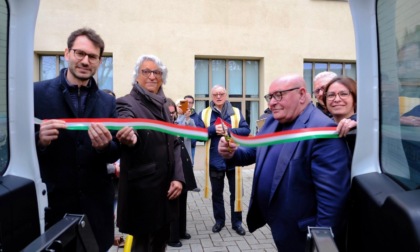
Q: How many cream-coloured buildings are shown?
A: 1